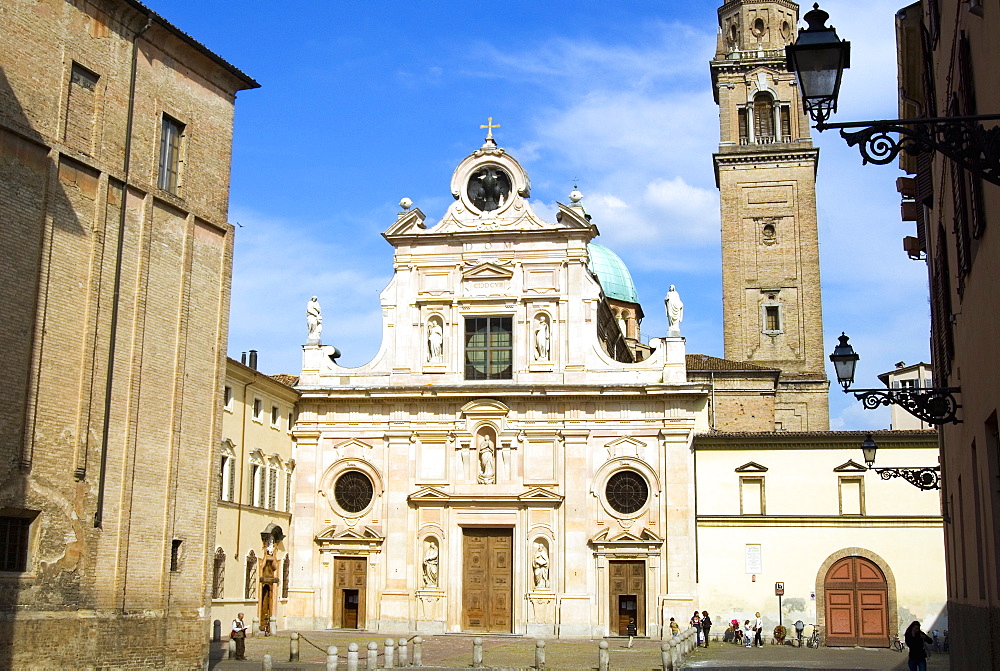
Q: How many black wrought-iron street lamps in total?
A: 3